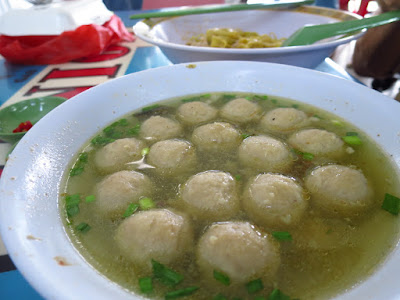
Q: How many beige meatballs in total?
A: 15